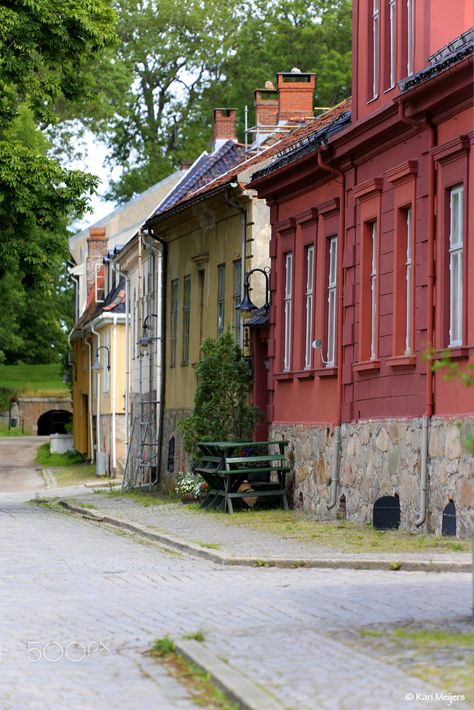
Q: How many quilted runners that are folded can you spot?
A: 0